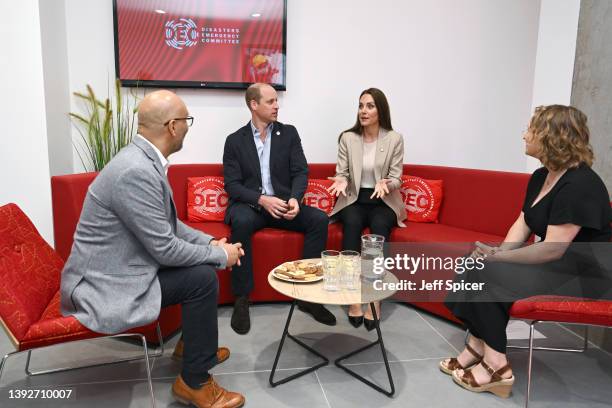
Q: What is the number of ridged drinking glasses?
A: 2